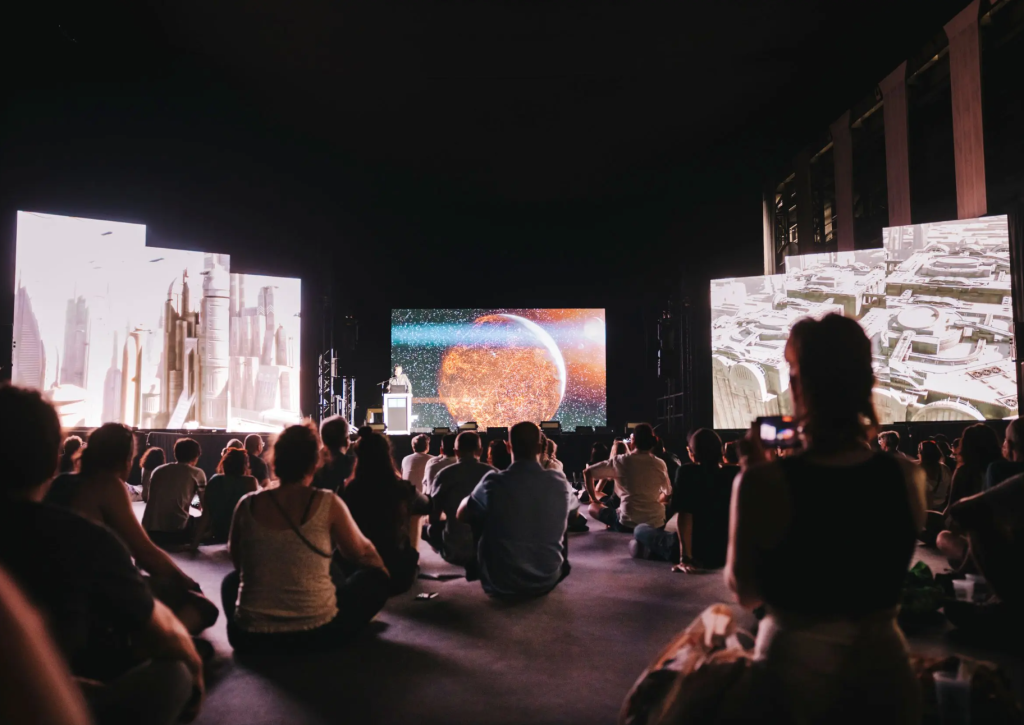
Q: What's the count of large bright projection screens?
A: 3